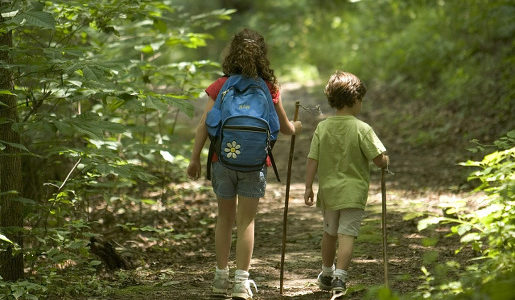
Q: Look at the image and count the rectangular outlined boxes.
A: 0